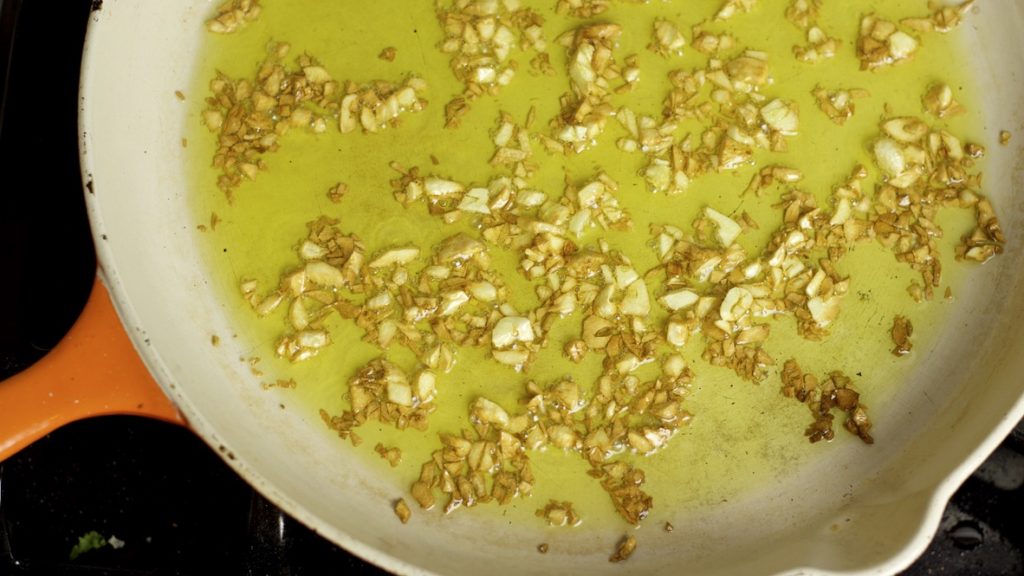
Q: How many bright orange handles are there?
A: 1